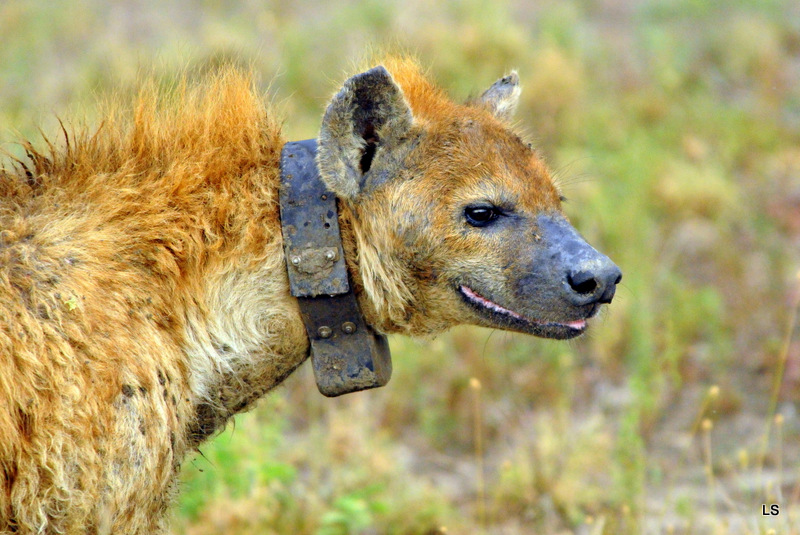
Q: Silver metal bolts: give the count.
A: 4